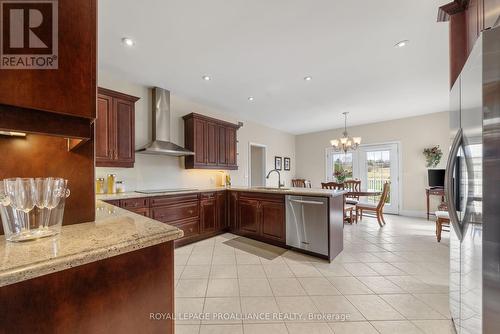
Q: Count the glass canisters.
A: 3